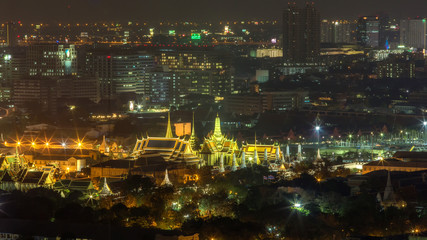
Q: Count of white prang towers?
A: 8